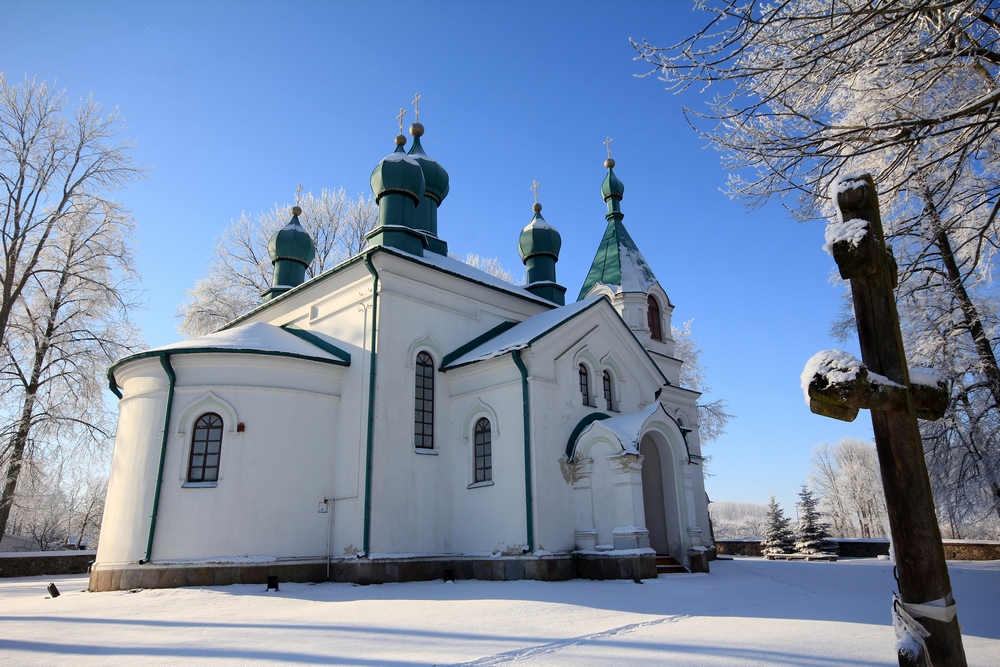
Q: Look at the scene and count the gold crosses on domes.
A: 5